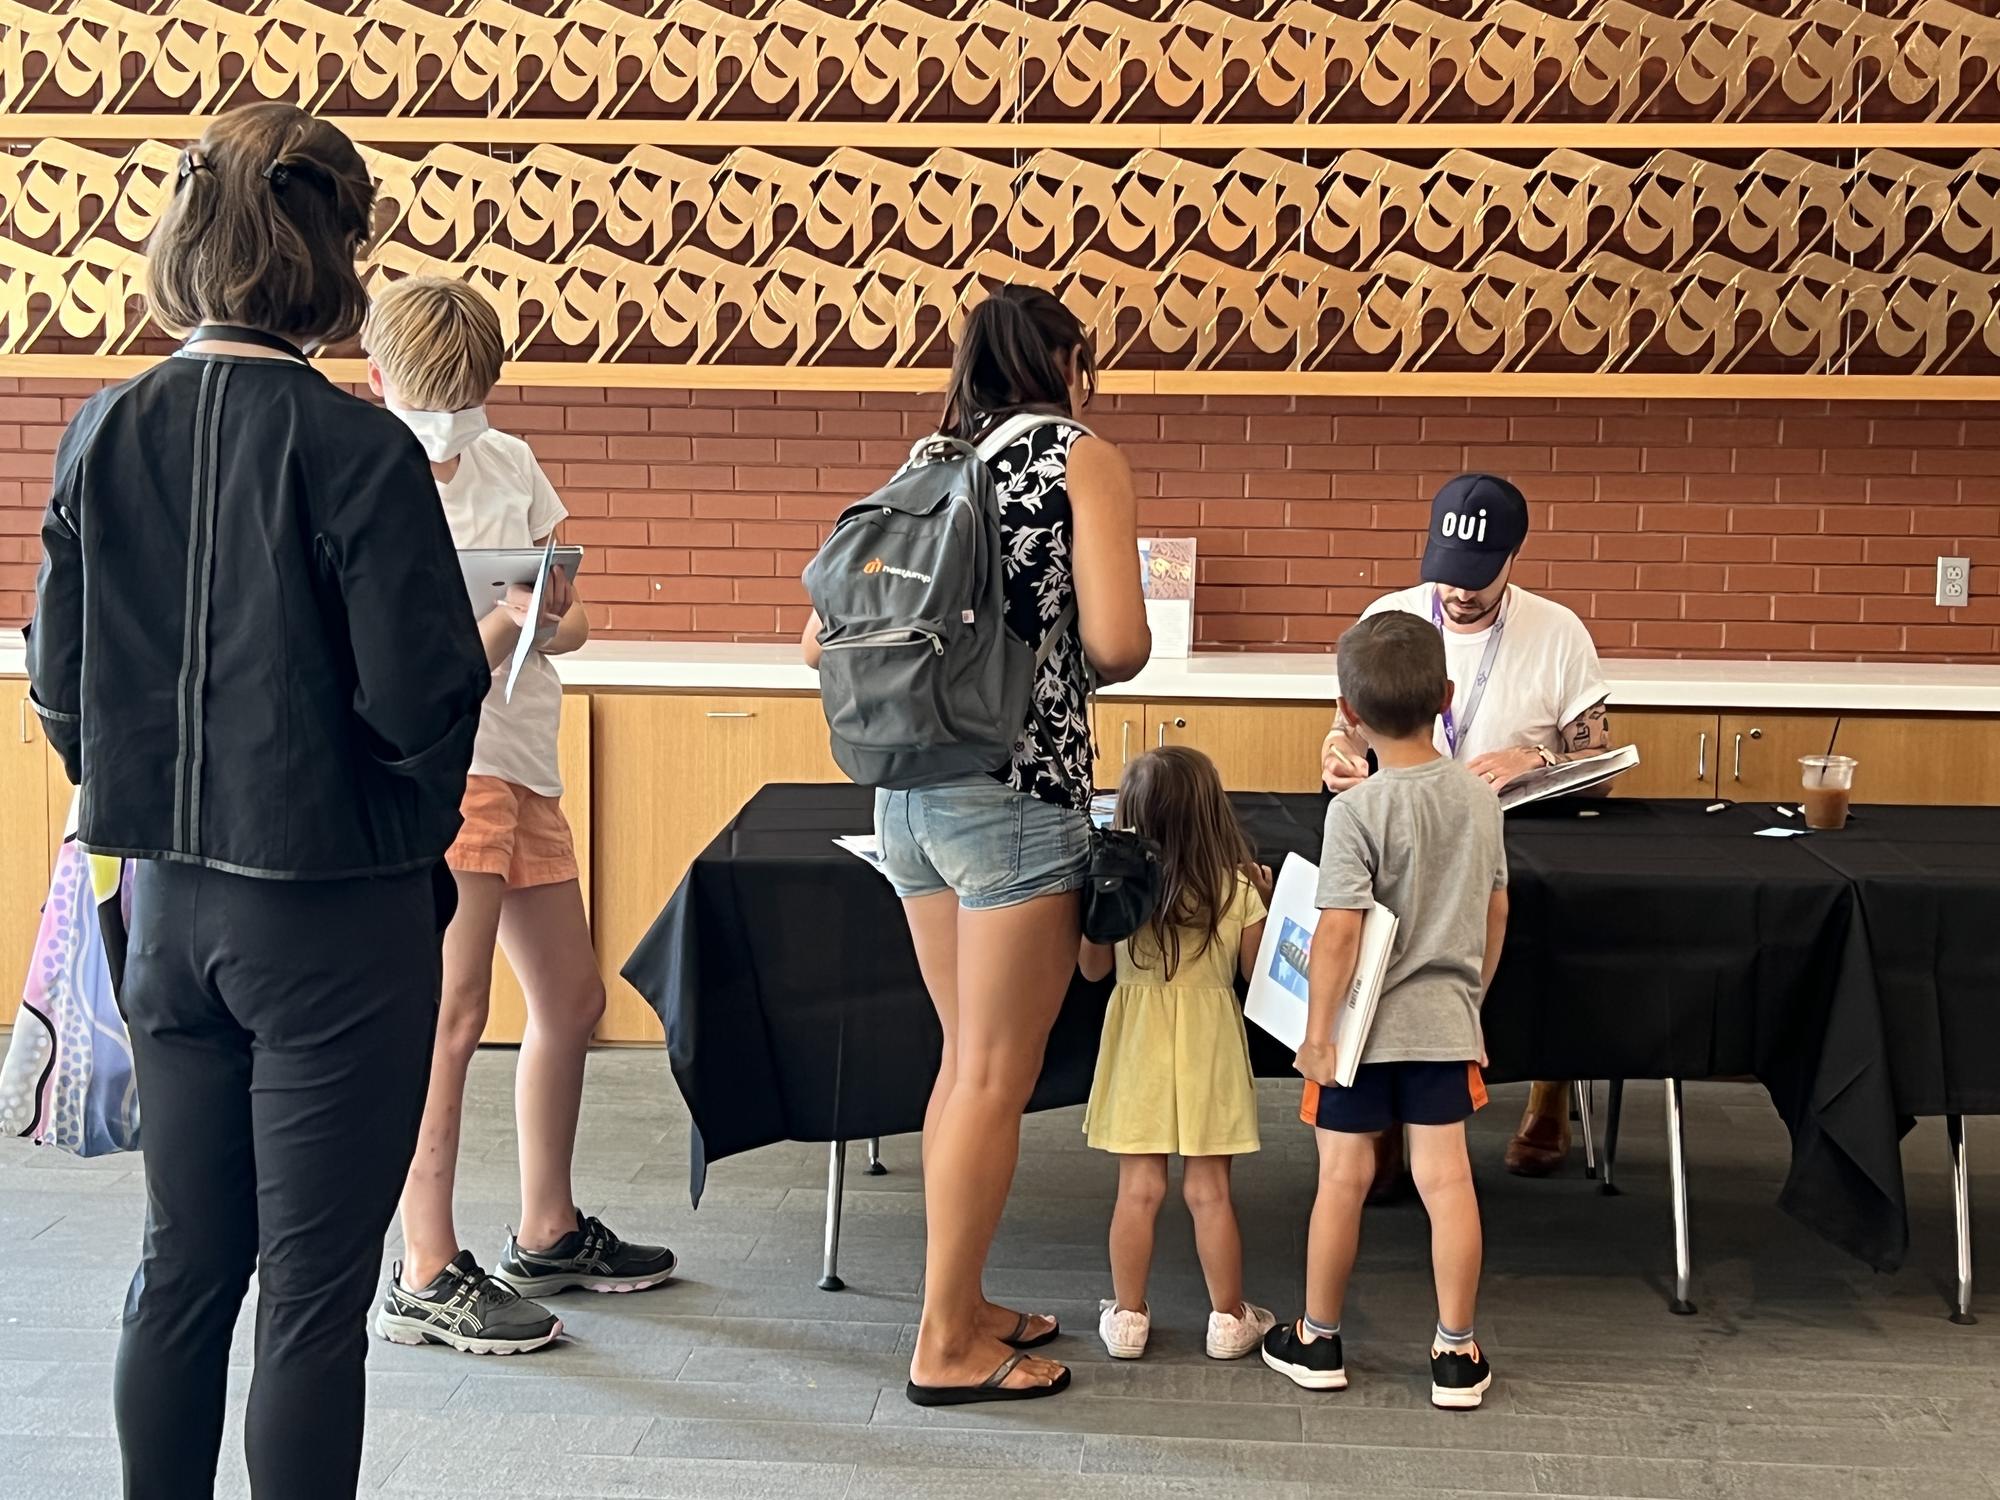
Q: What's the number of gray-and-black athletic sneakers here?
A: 2